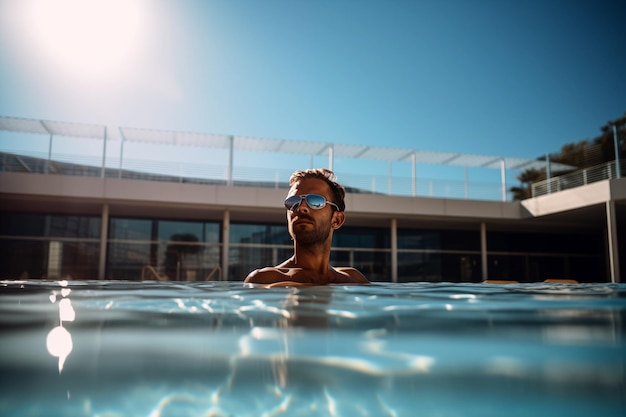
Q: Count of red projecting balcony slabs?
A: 0